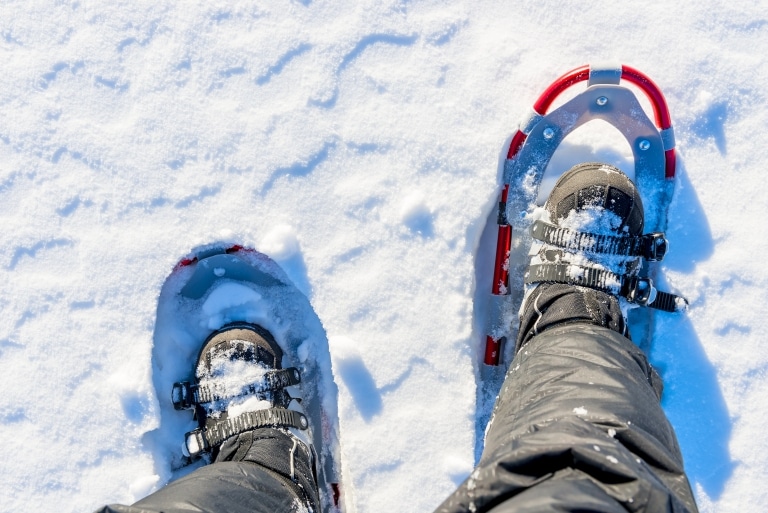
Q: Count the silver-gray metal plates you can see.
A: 2